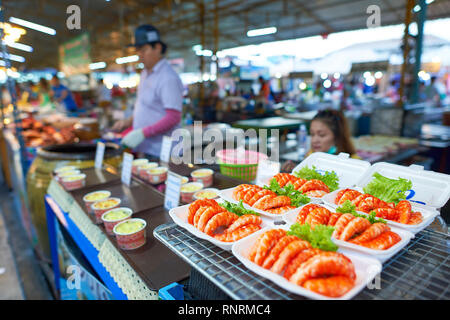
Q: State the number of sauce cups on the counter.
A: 14